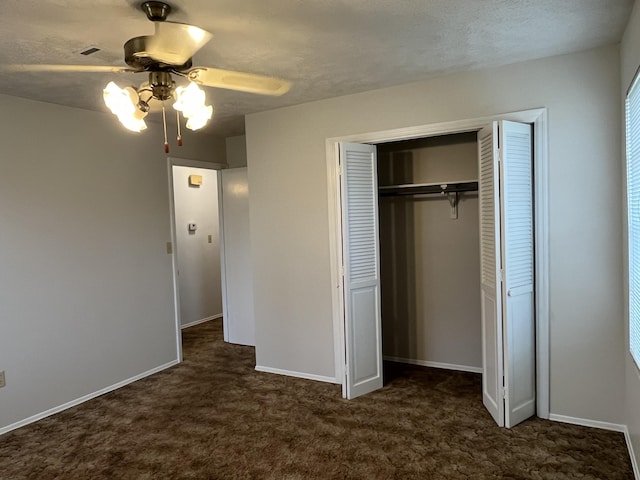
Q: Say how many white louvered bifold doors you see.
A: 2